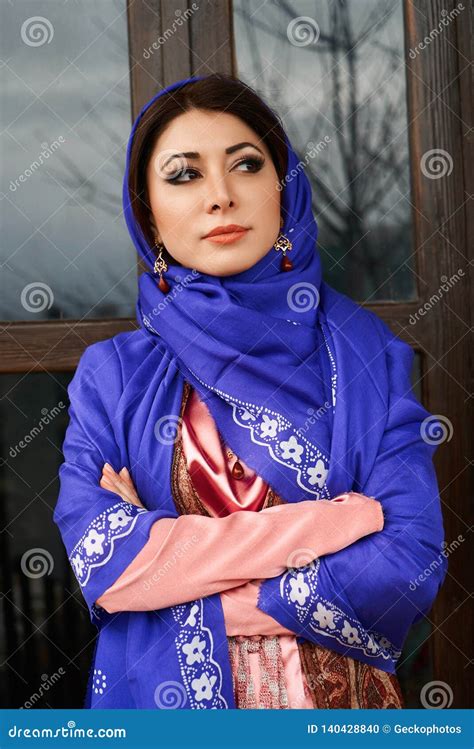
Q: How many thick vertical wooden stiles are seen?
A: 2